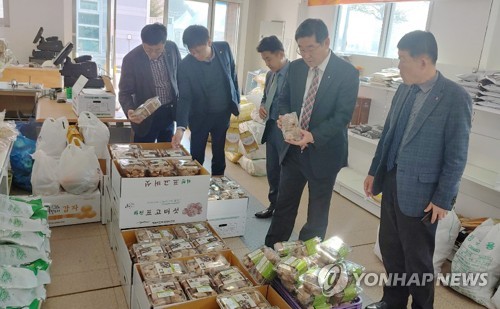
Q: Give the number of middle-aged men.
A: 5